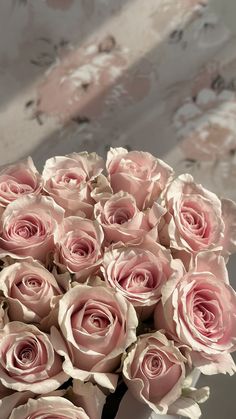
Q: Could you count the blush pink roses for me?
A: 14